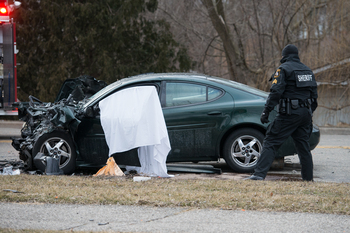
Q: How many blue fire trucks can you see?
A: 0